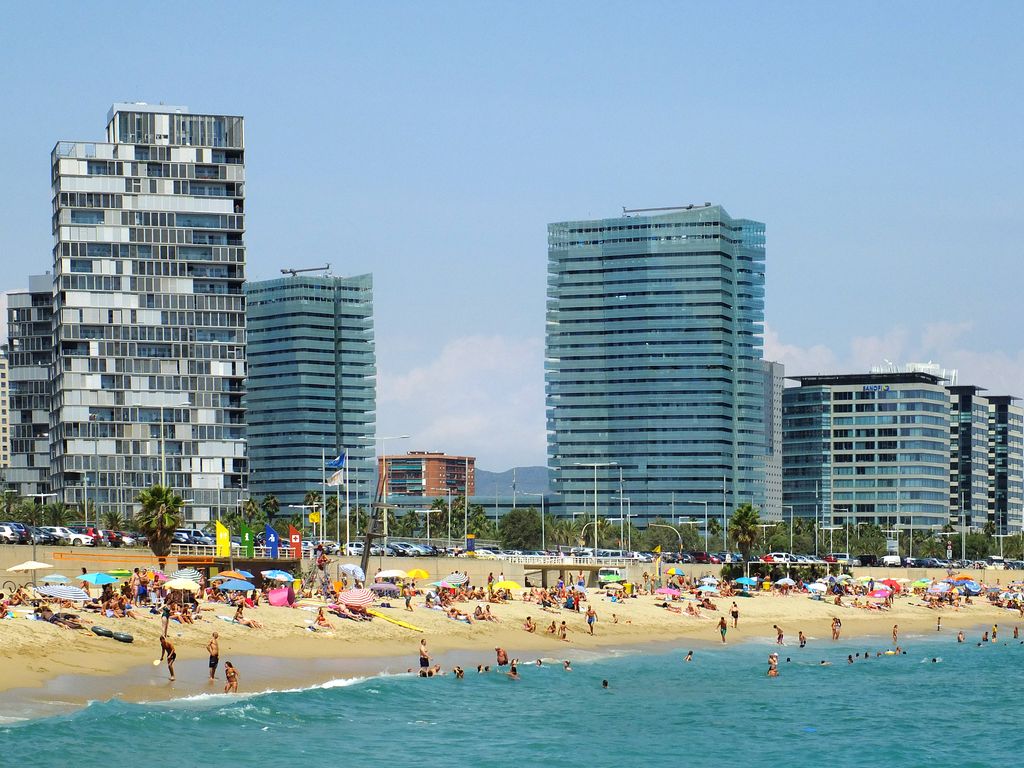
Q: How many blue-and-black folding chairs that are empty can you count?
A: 0